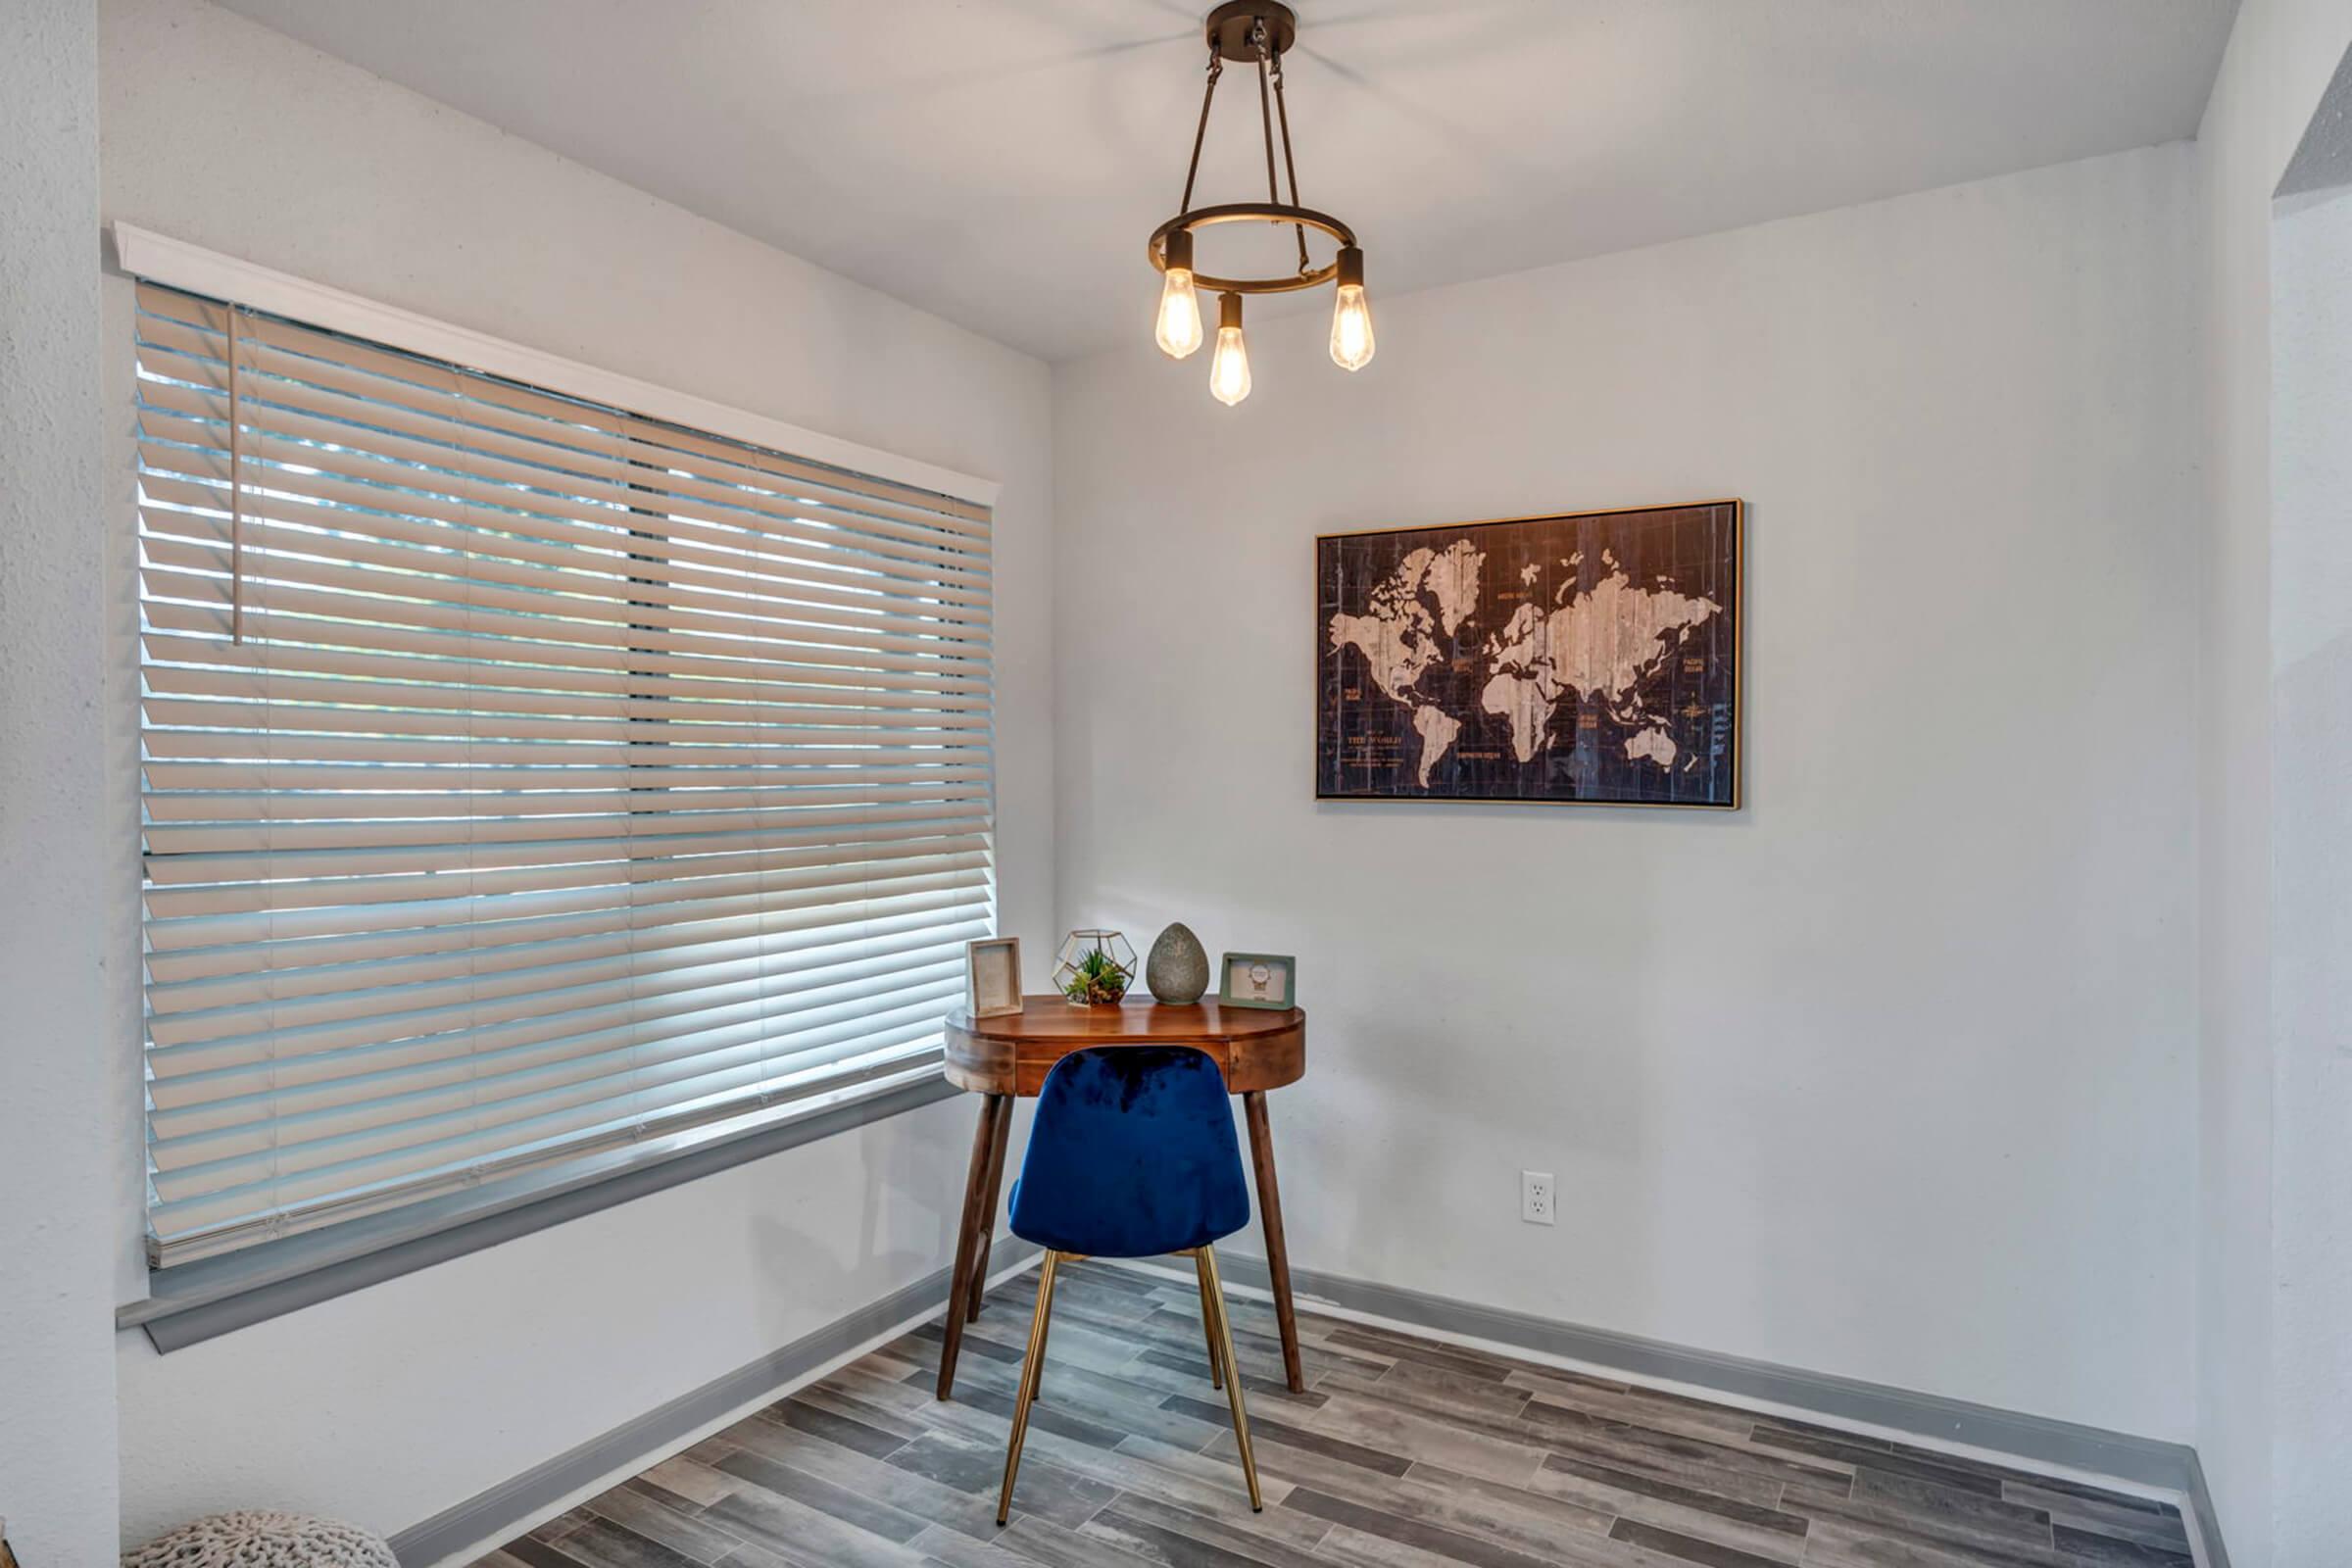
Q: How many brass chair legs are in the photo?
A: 4